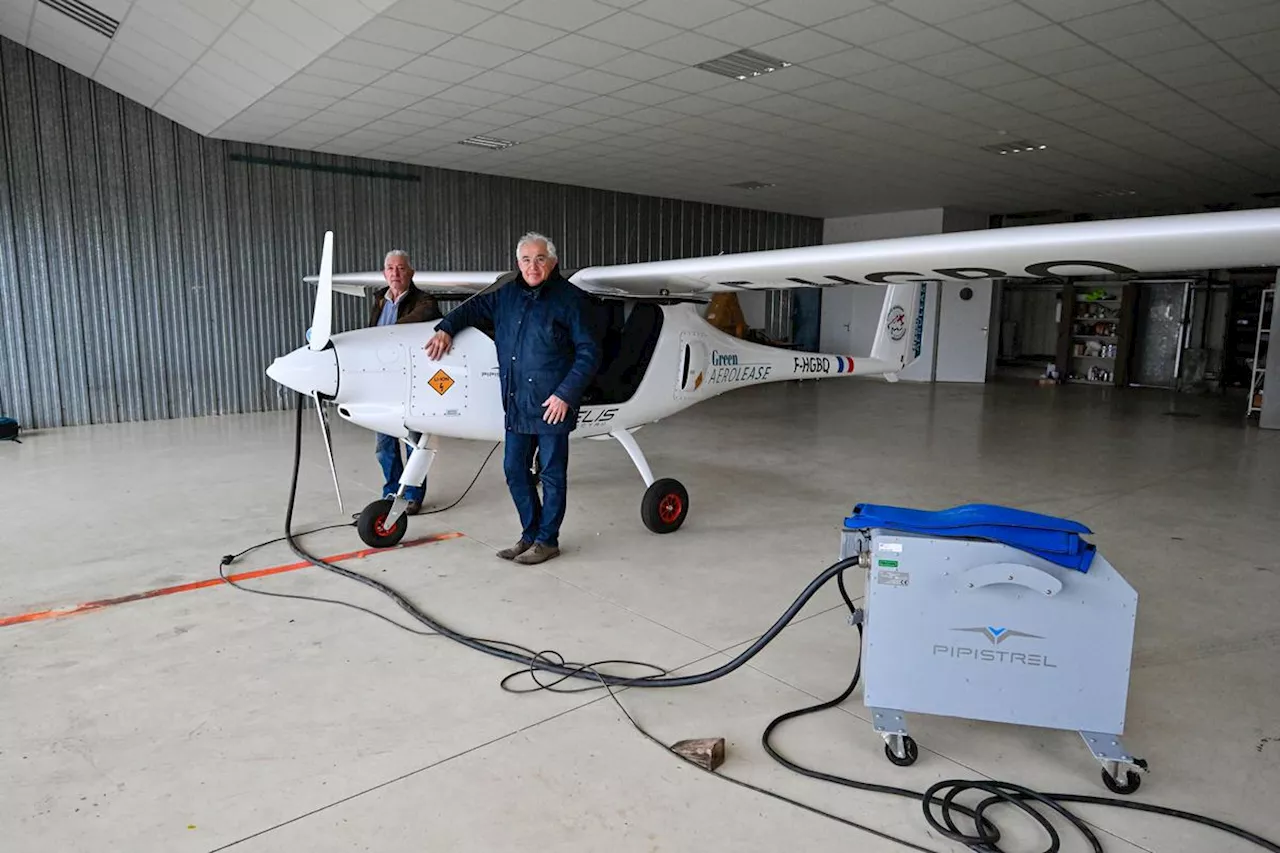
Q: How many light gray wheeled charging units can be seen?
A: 1